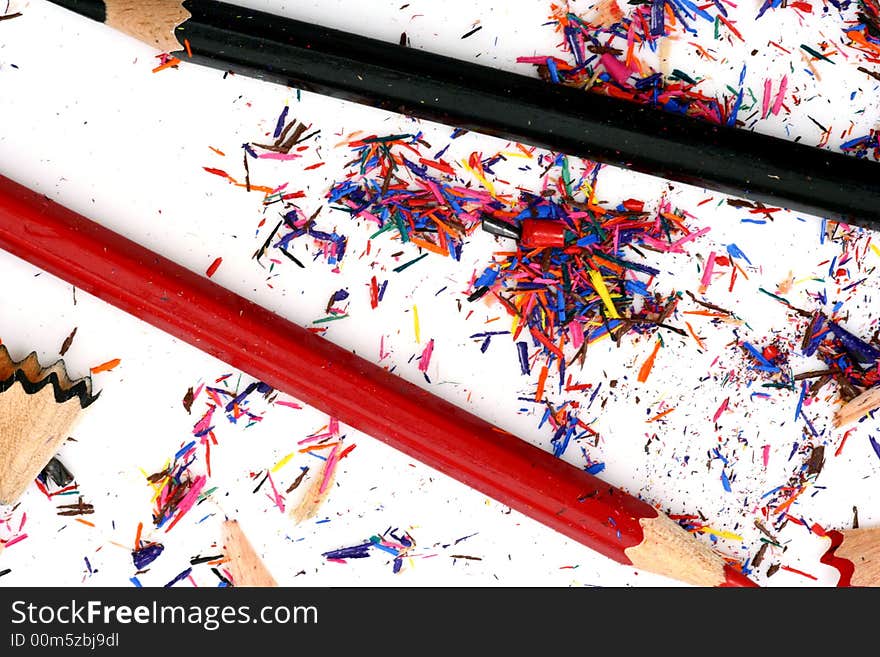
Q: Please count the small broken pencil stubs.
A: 2